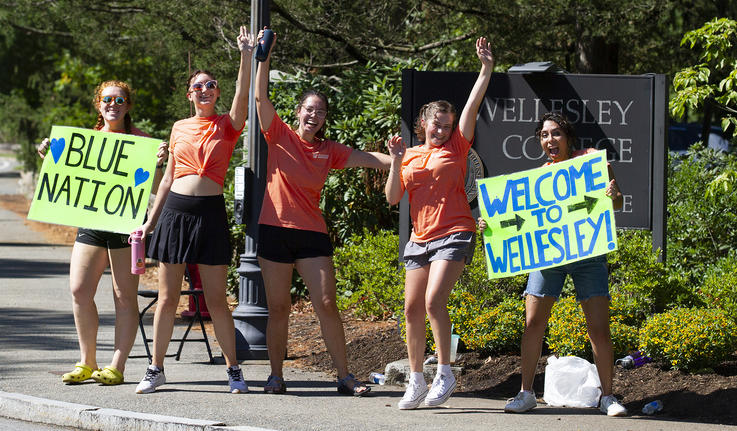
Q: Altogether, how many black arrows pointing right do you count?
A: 2